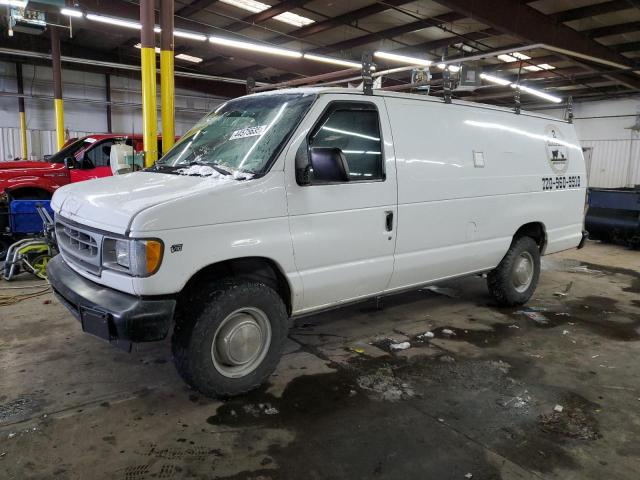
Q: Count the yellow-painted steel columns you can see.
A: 4